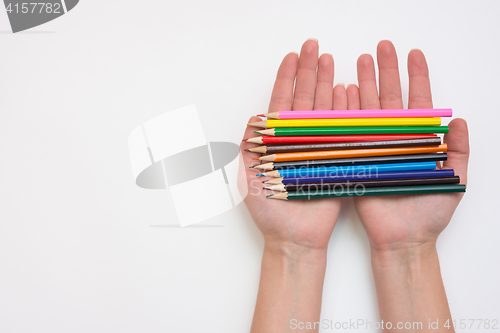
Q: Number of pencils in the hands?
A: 11